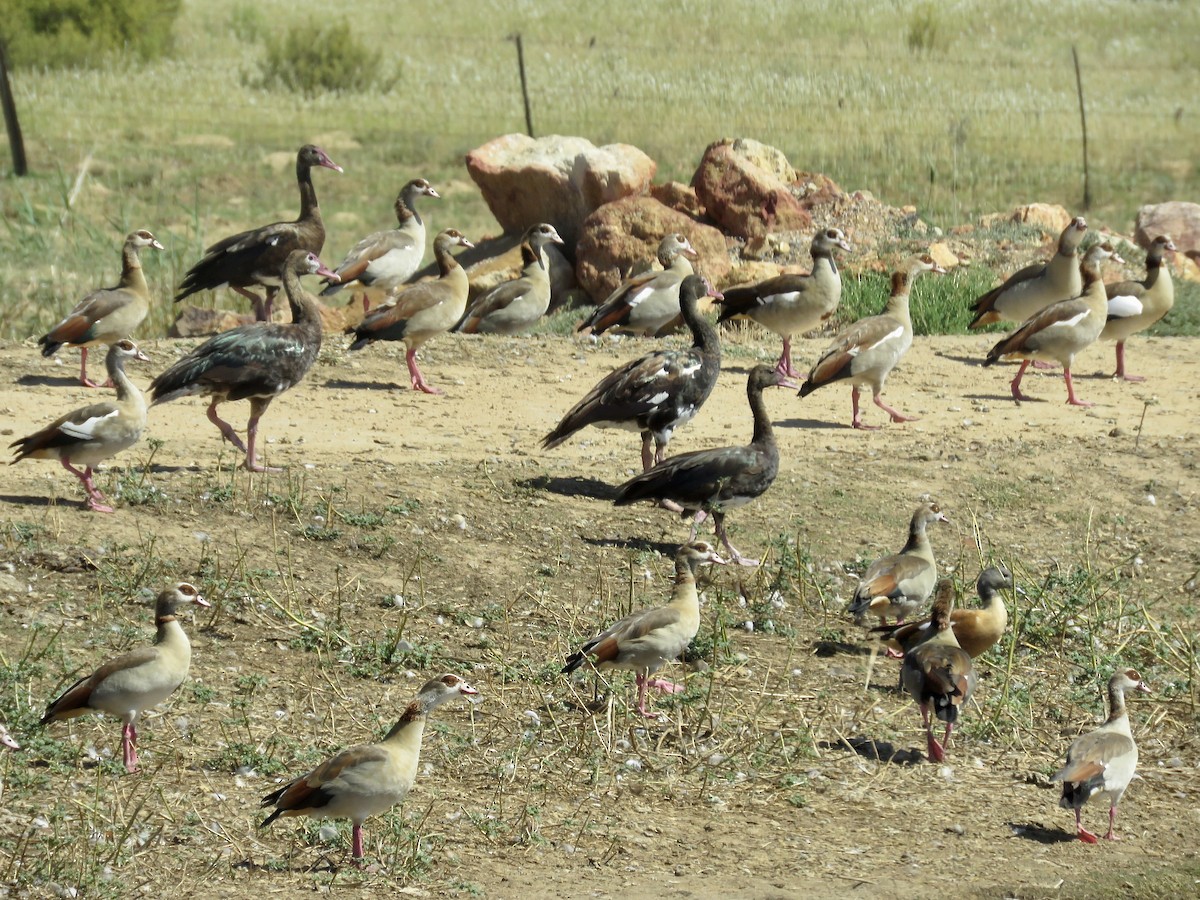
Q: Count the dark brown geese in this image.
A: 4